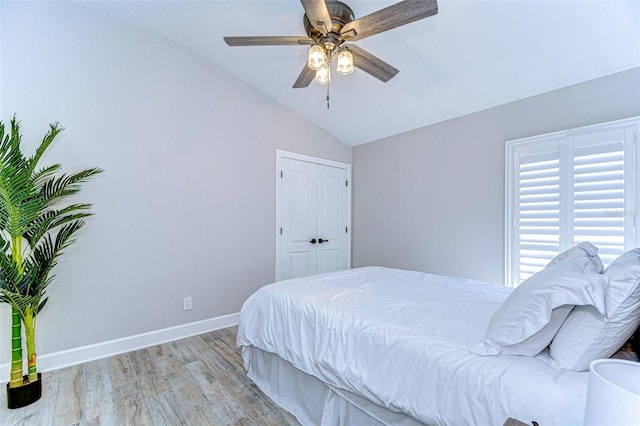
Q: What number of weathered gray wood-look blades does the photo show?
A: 5